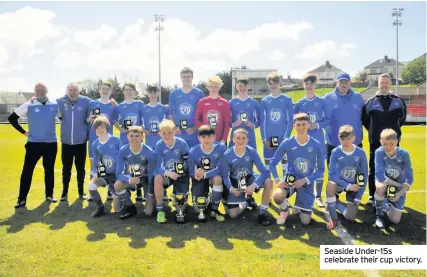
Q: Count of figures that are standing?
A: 12